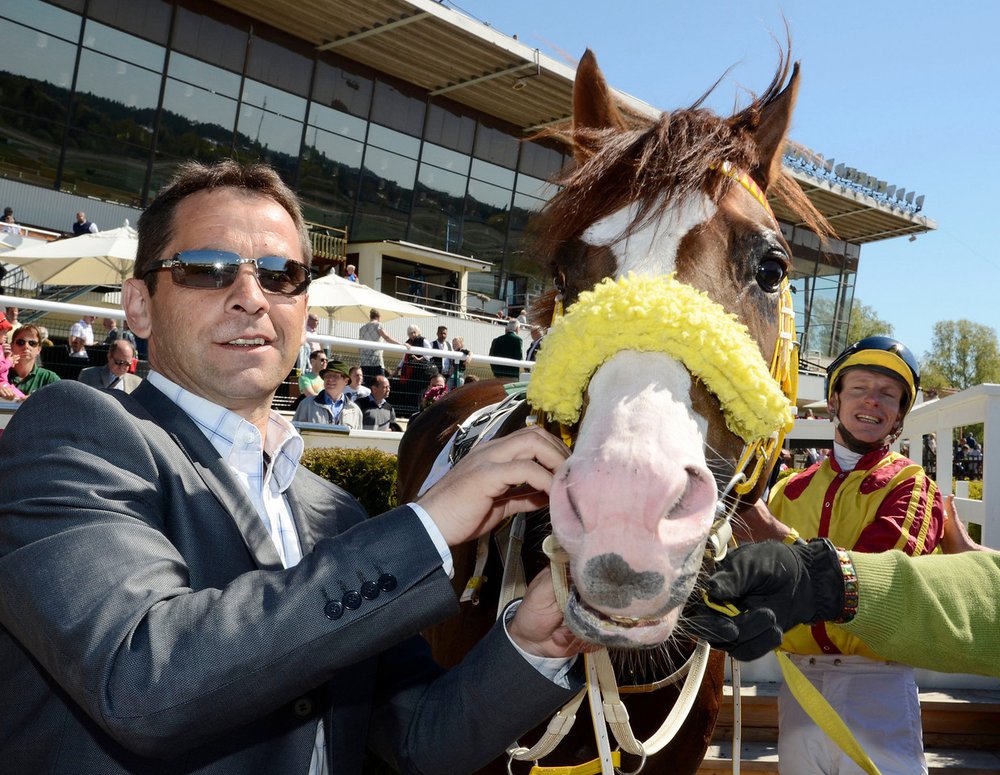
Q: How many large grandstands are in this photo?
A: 1